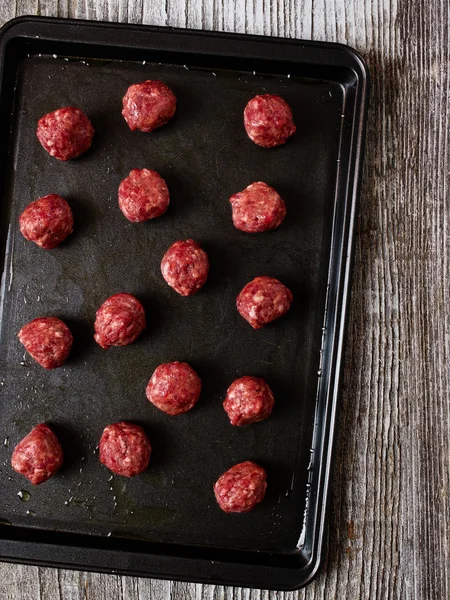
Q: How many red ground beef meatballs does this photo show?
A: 15